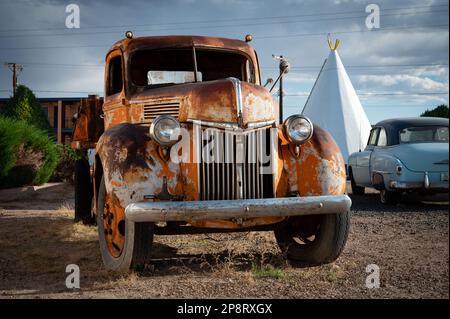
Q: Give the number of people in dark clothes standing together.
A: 0